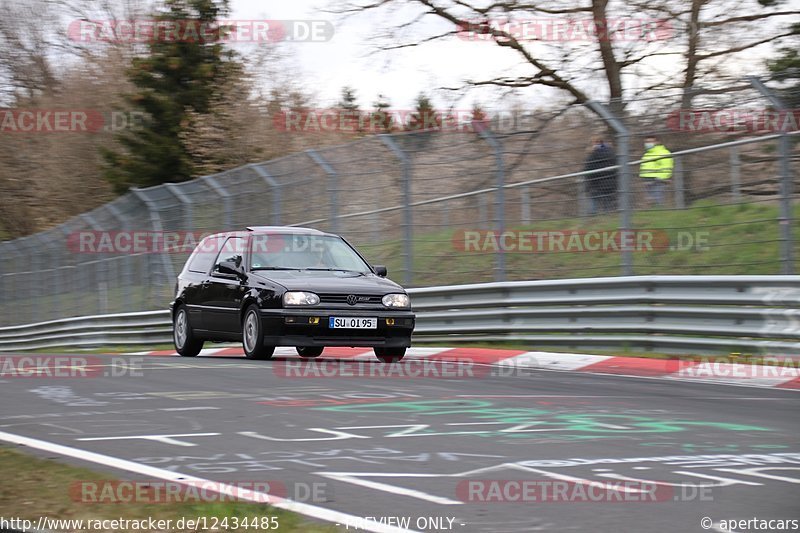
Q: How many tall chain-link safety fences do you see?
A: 1